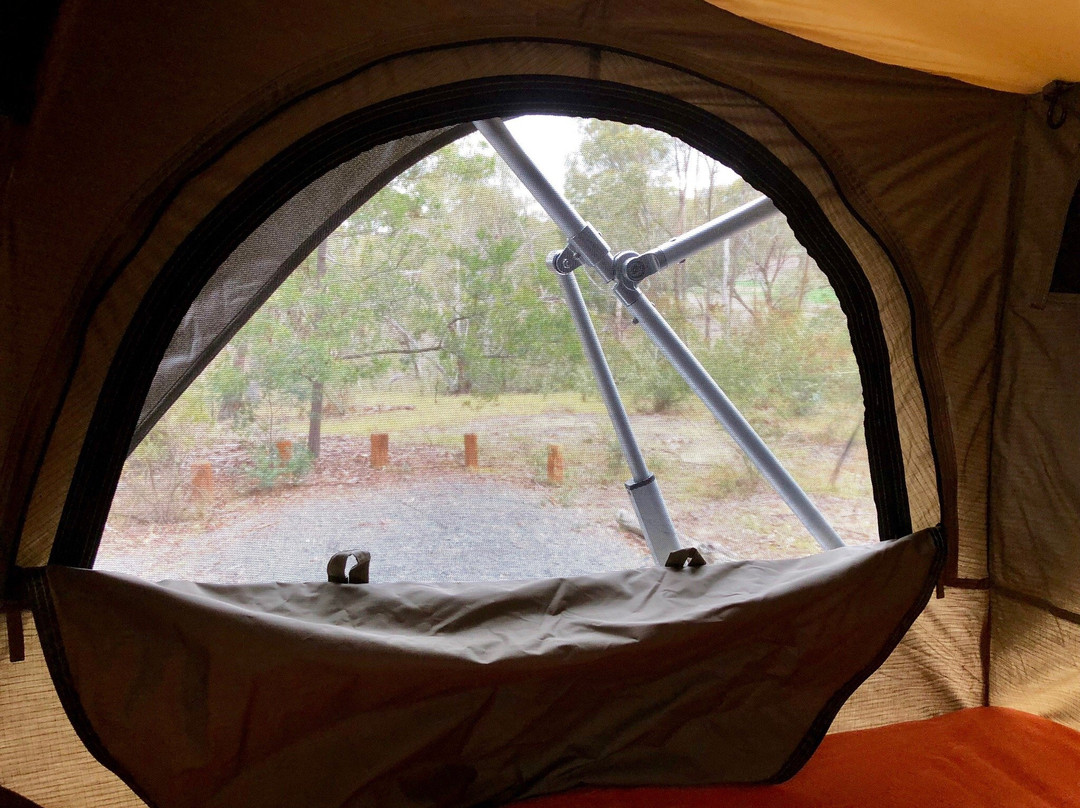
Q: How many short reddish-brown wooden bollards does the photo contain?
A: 5